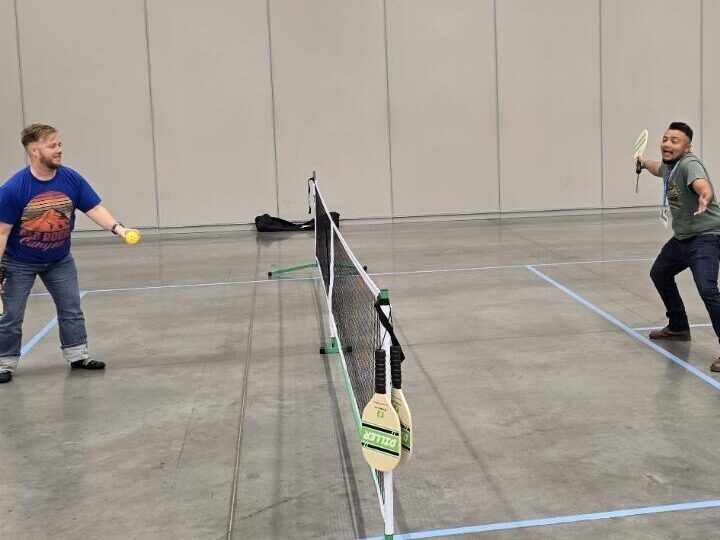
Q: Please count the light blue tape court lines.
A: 5